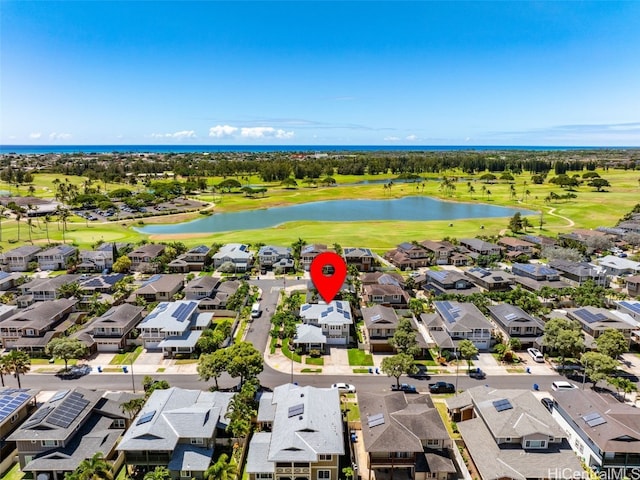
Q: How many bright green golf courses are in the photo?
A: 1